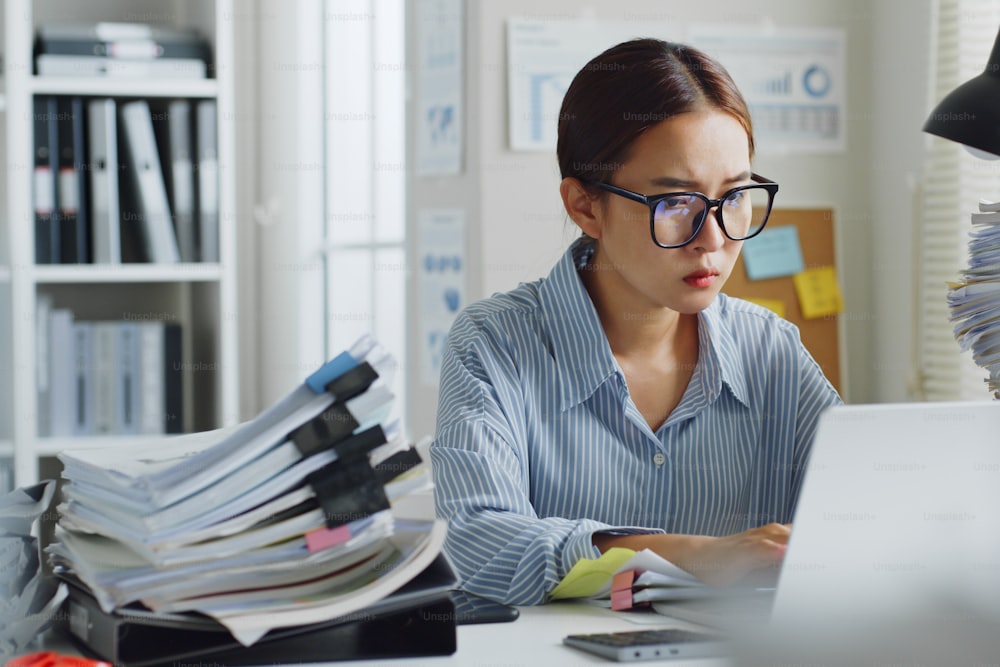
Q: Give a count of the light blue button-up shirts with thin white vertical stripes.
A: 1